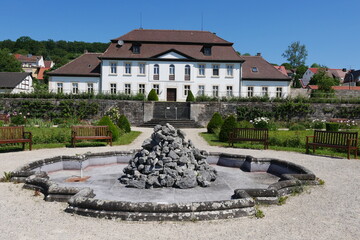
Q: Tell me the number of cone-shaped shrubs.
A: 6